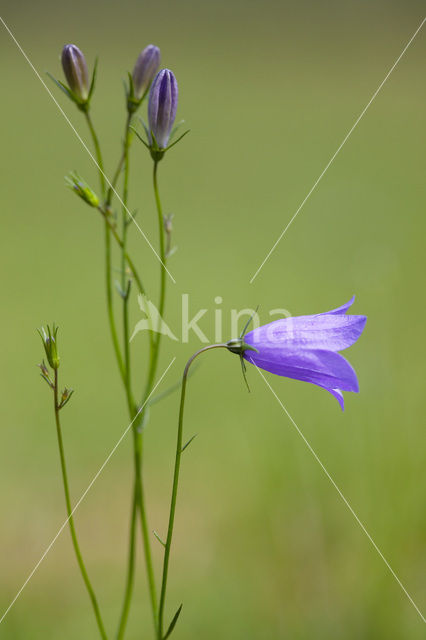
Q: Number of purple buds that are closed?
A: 3